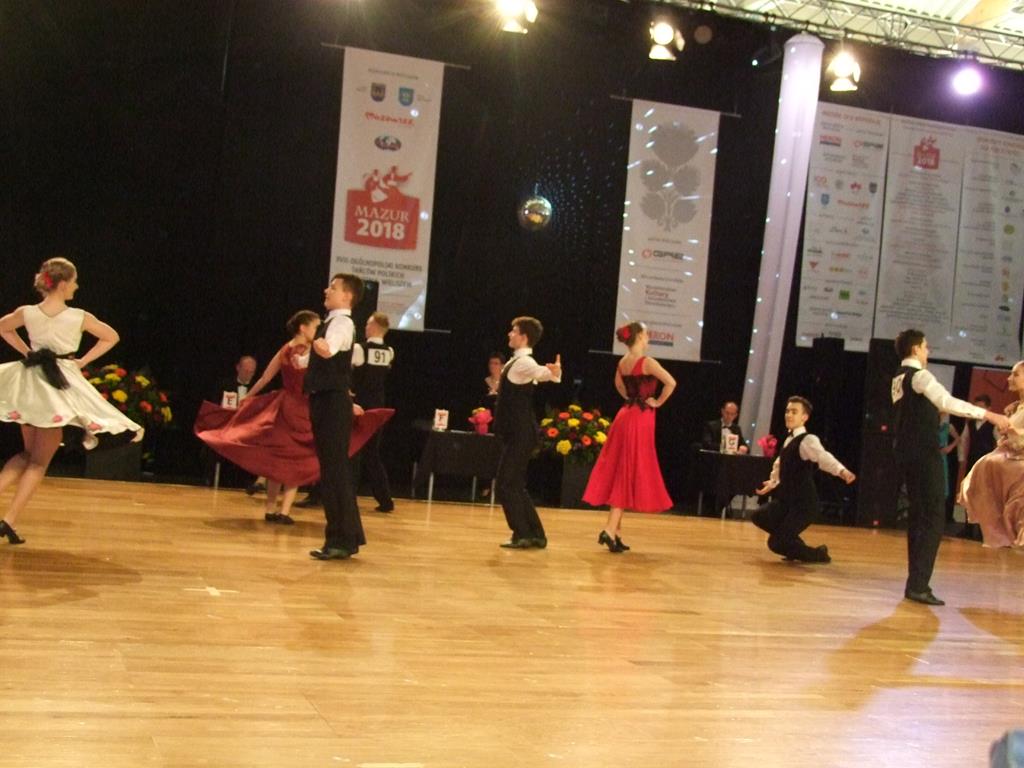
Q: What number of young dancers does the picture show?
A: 9